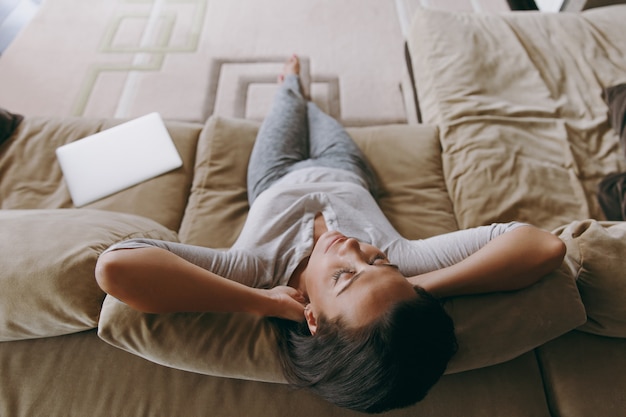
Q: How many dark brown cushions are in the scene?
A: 3